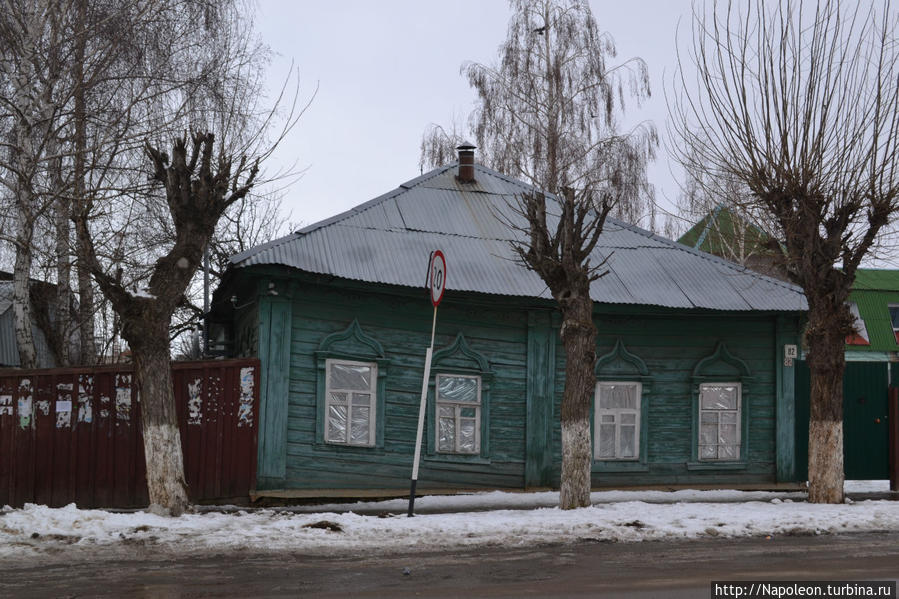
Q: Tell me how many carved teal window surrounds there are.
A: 4